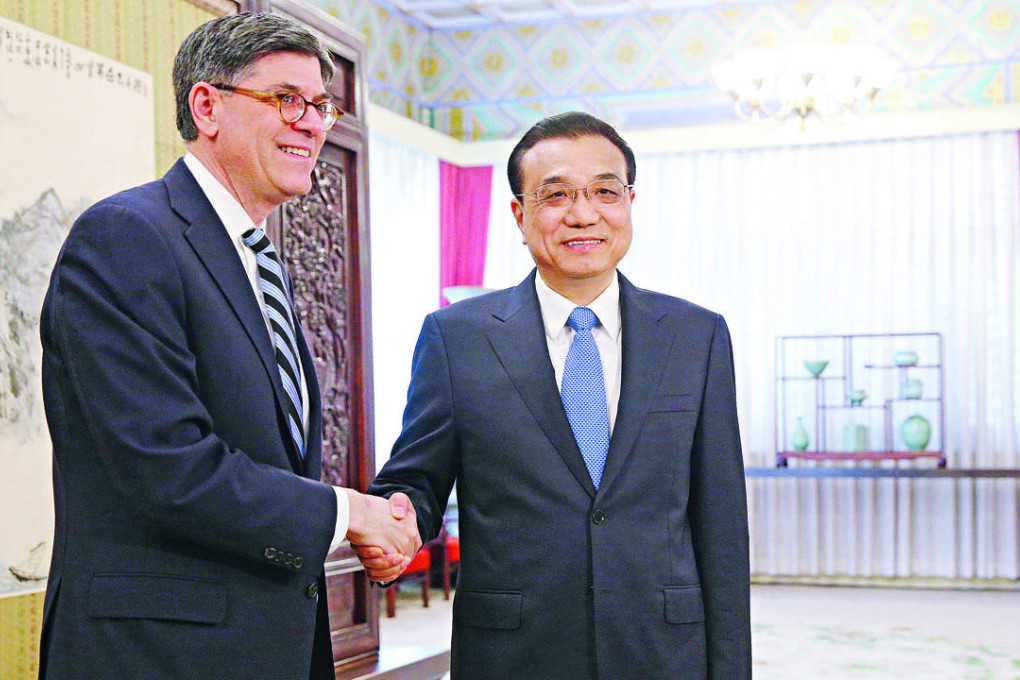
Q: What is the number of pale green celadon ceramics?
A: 7